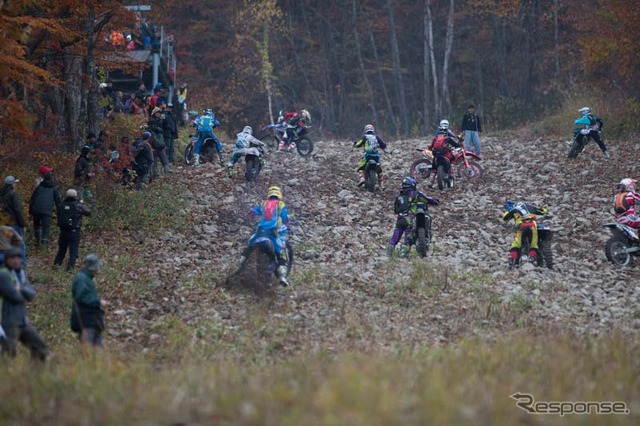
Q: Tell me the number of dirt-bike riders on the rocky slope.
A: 11